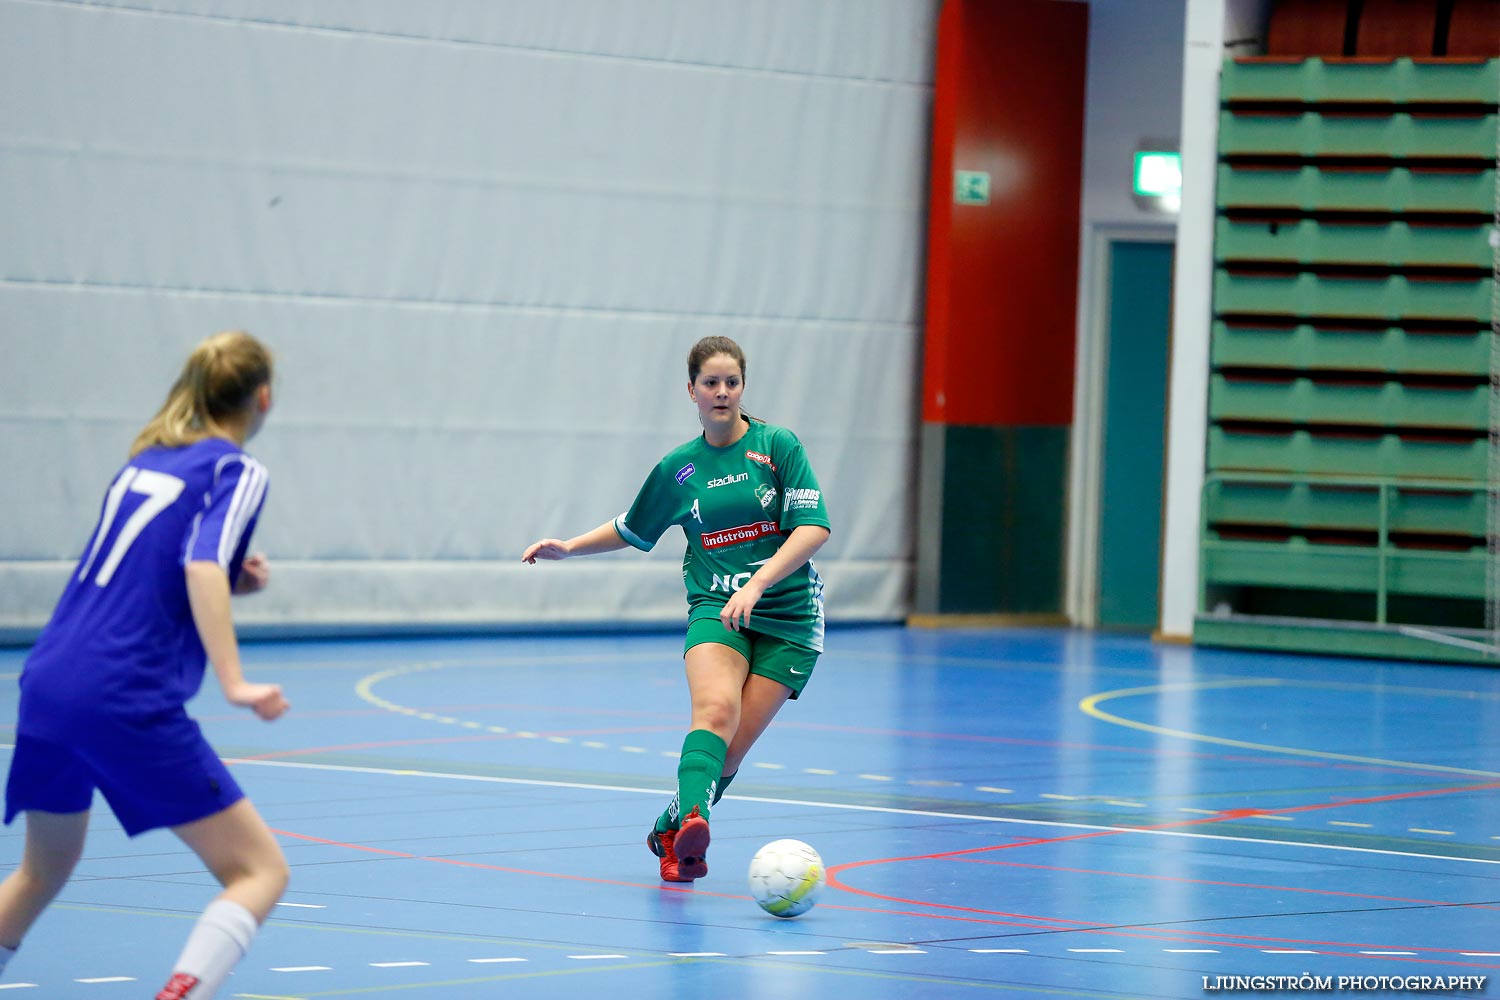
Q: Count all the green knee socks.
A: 2